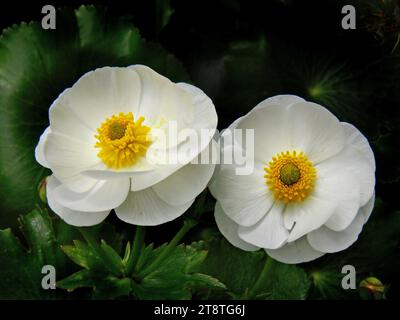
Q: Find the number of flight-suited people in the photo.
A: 0